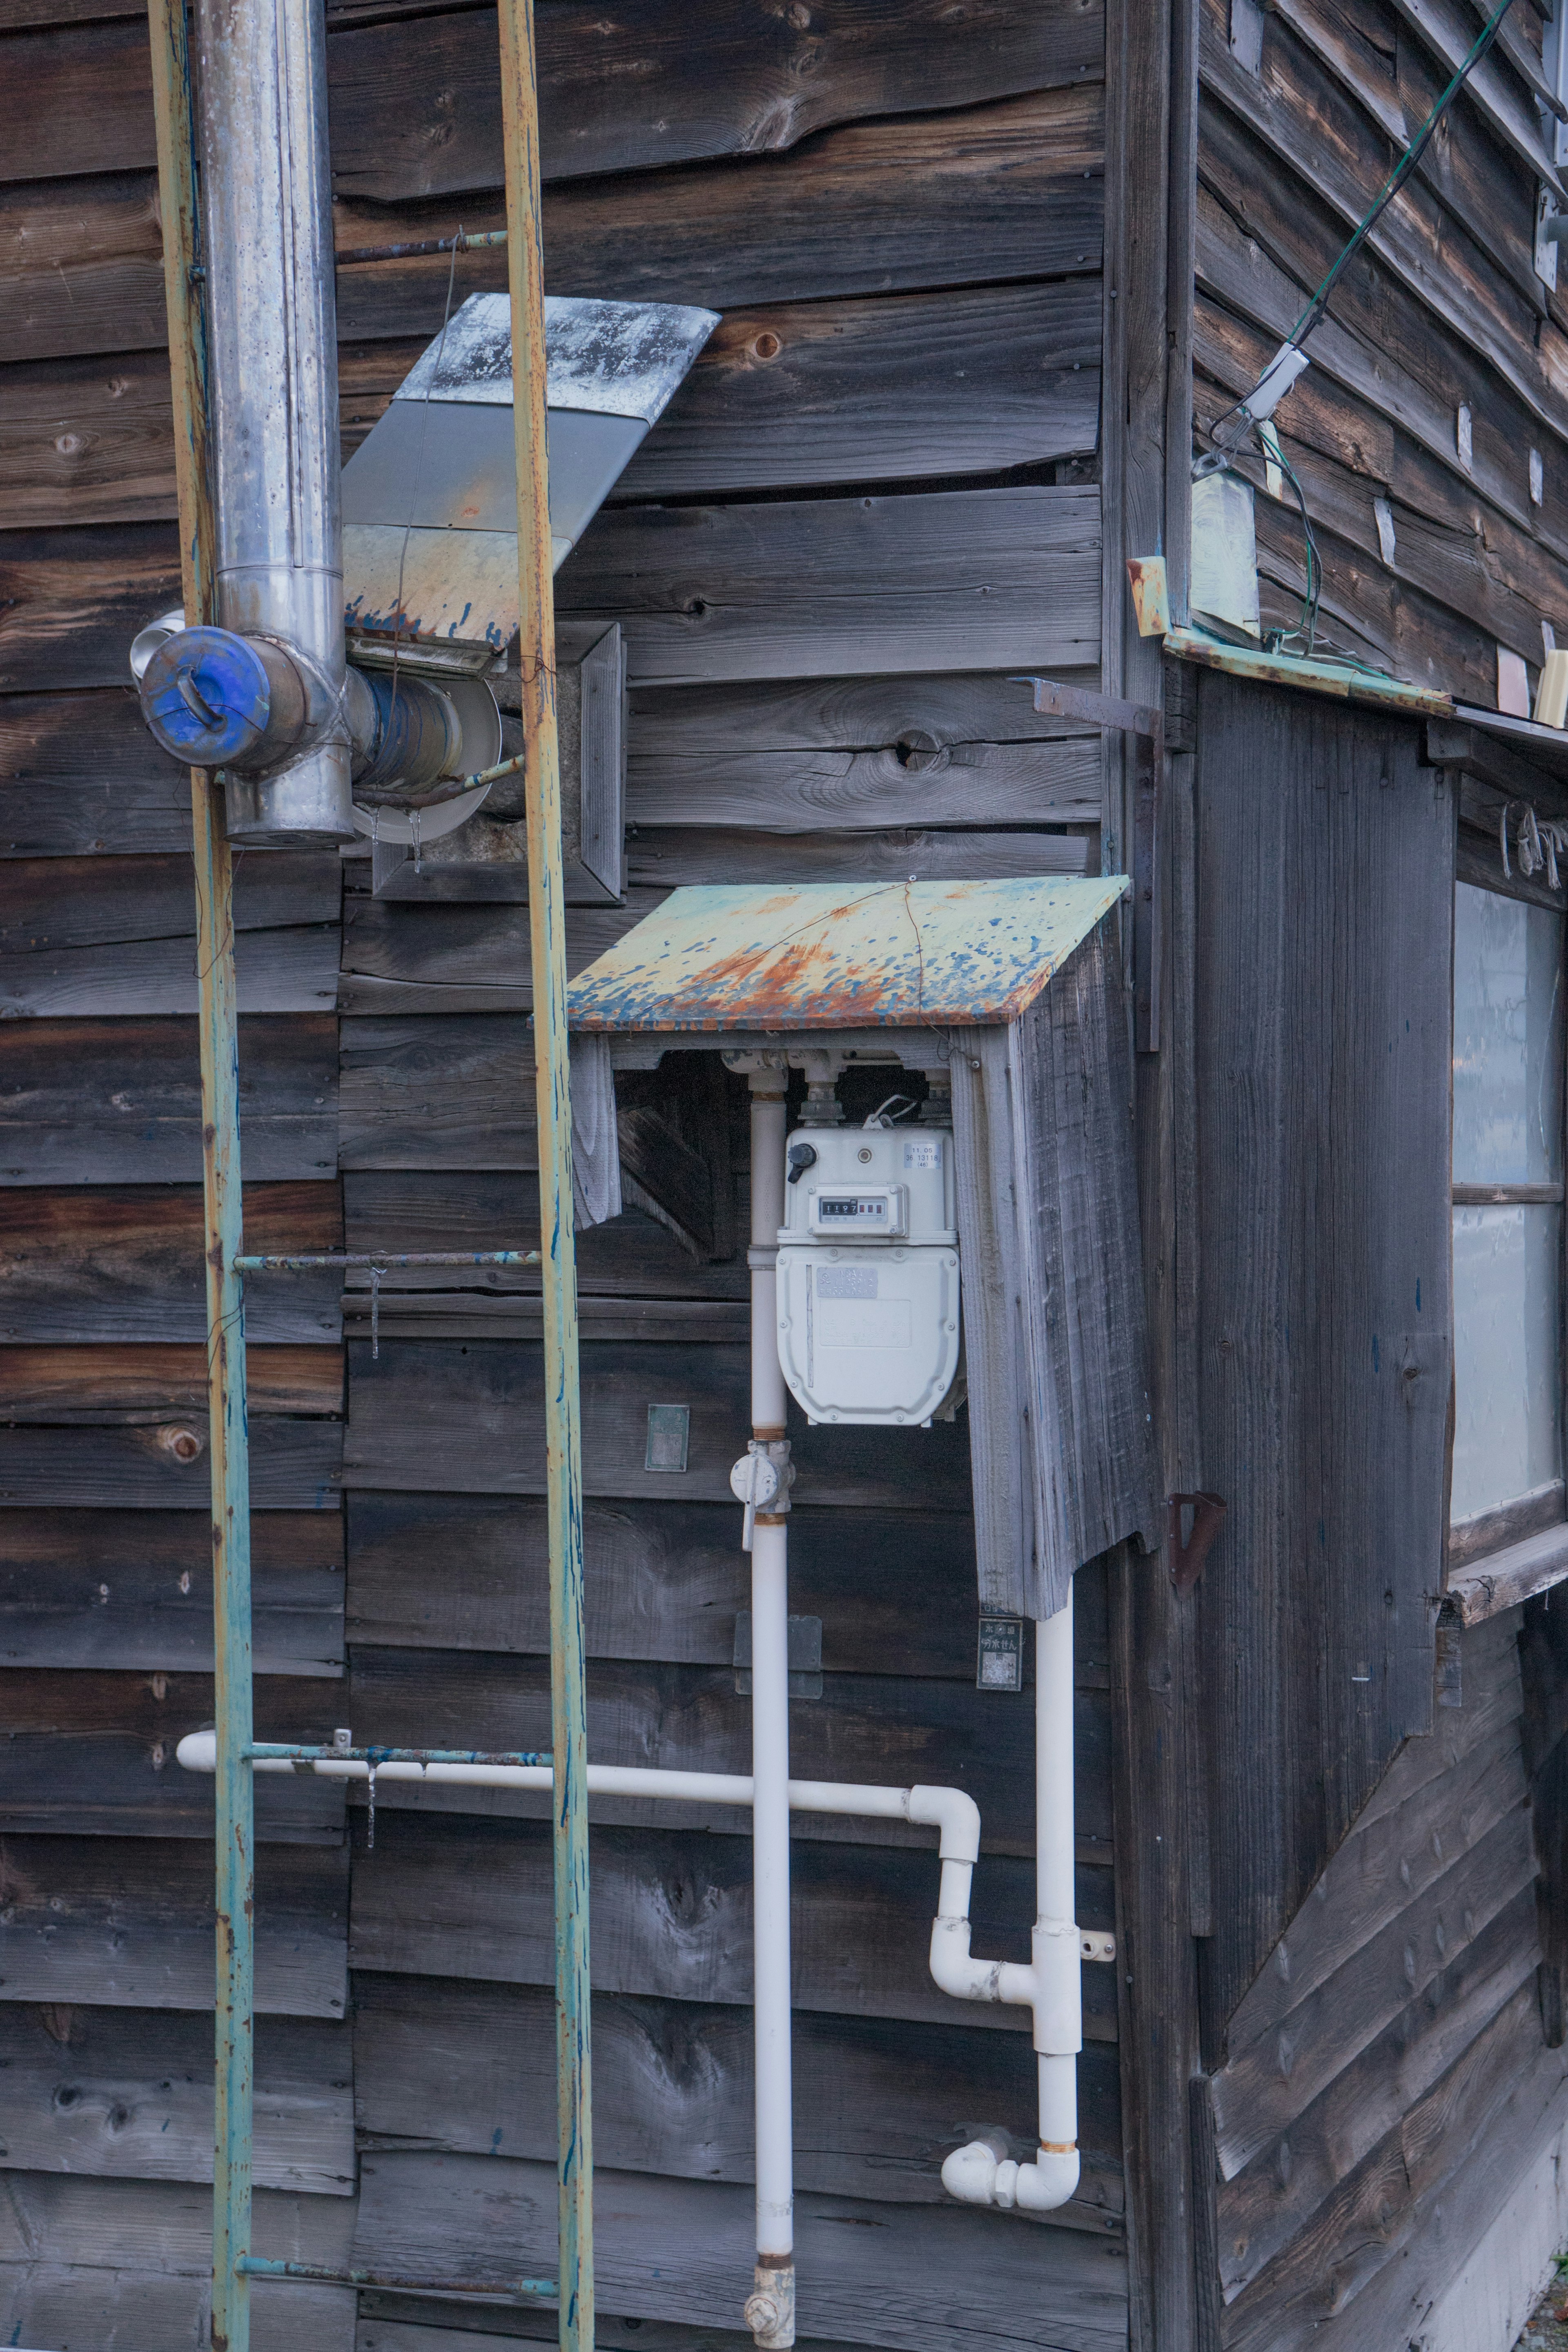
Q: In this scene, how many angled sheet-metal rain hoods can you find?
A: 2